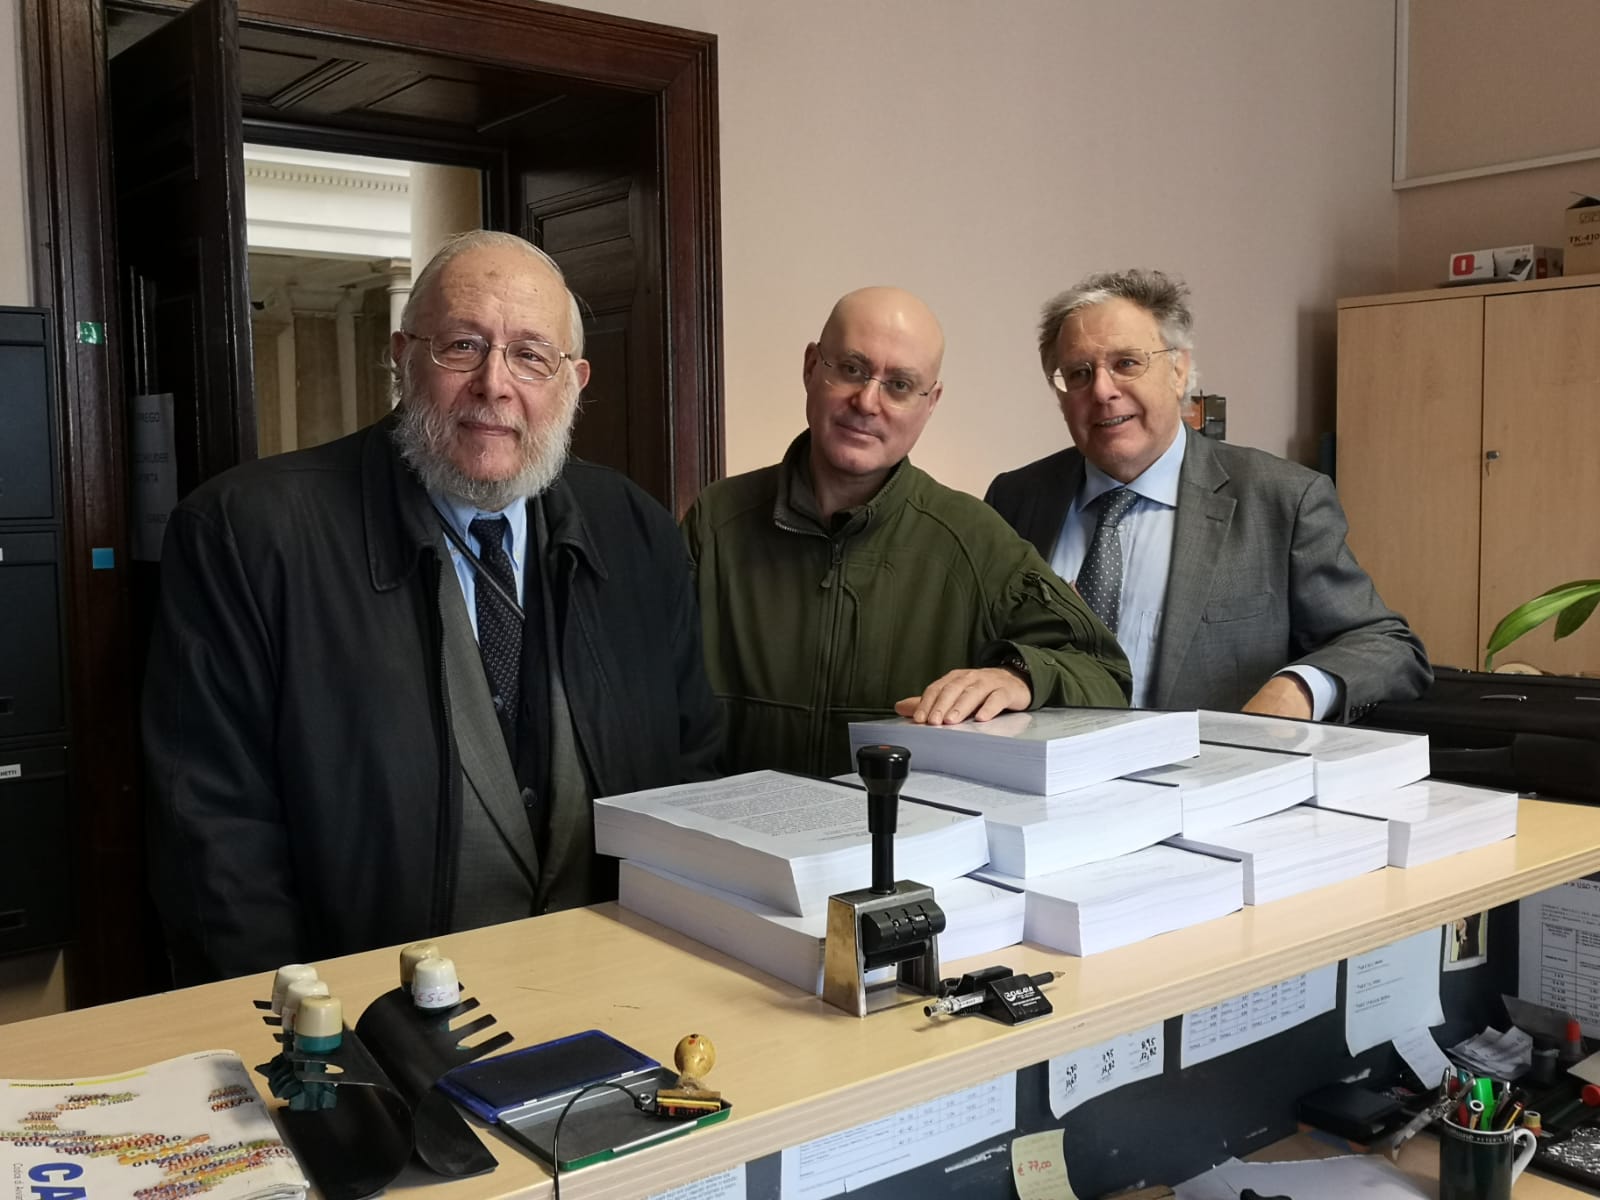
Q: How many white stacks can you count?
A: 9